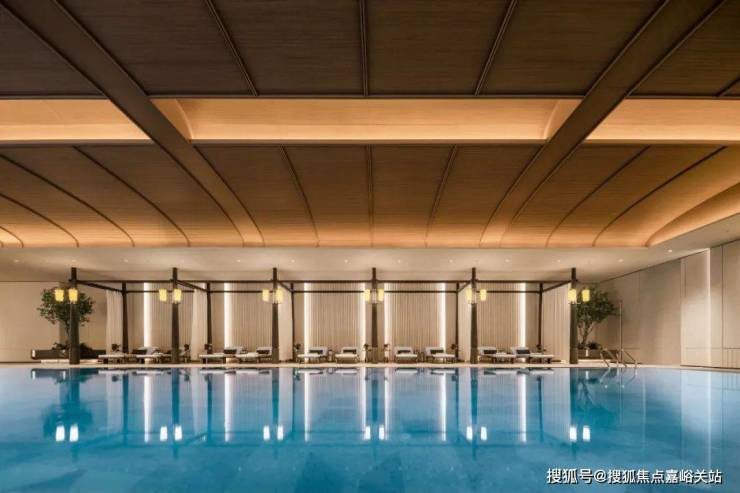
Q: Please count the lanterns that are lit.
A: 12